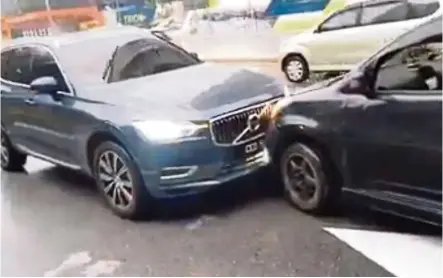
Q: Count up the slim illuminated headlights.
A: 1